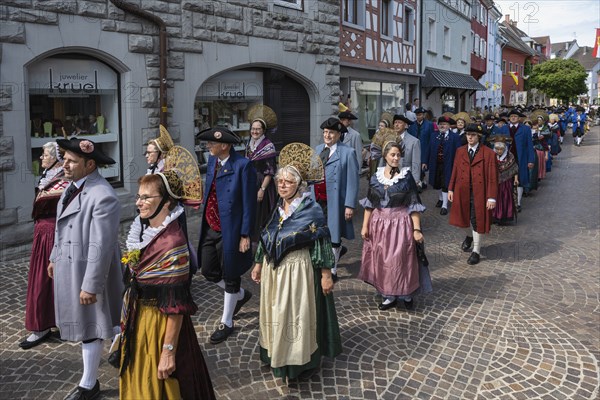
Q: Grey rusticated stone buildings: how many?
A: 1